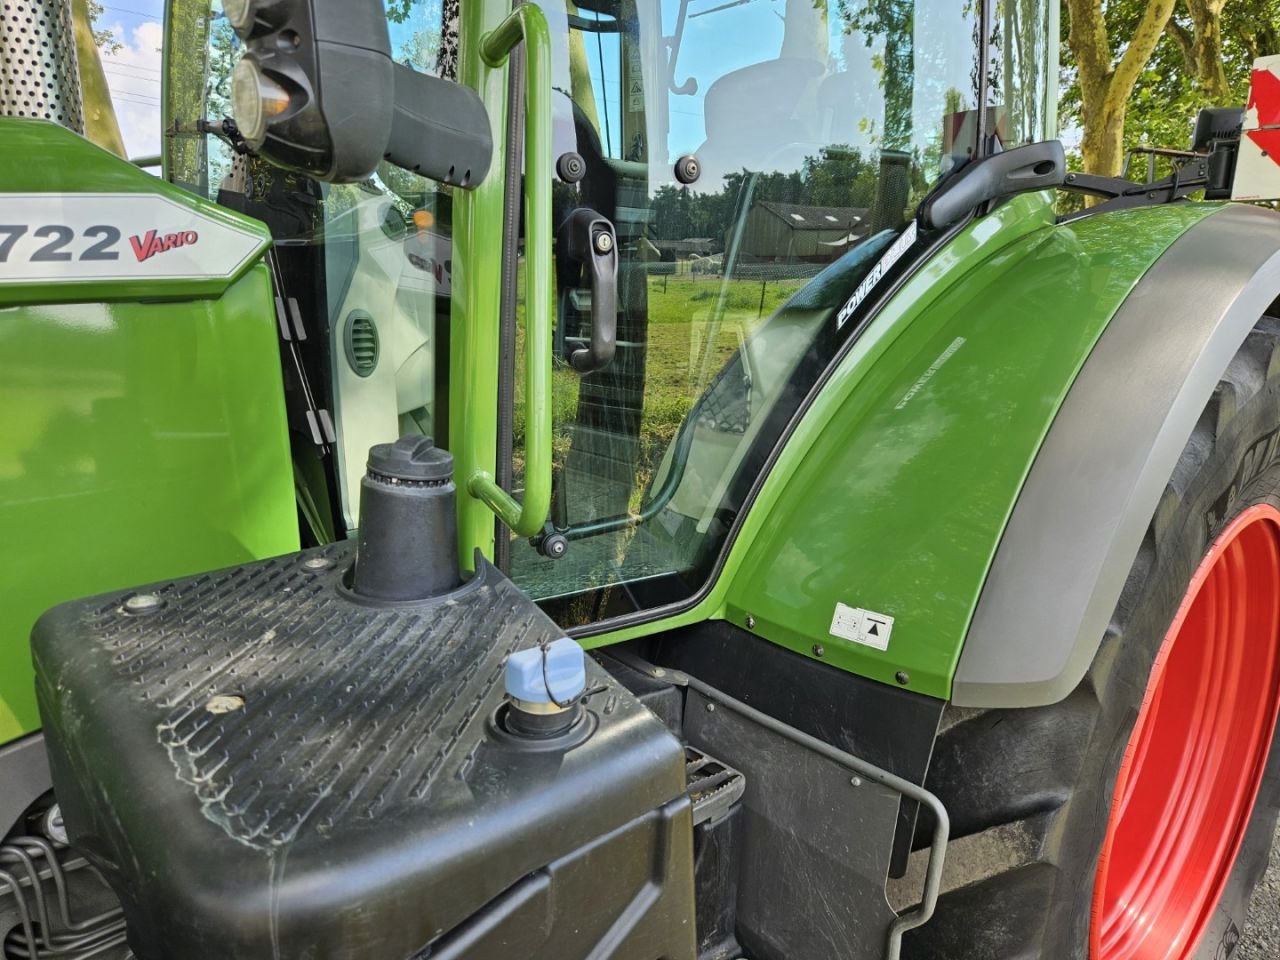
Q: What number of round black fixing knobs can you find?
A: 3